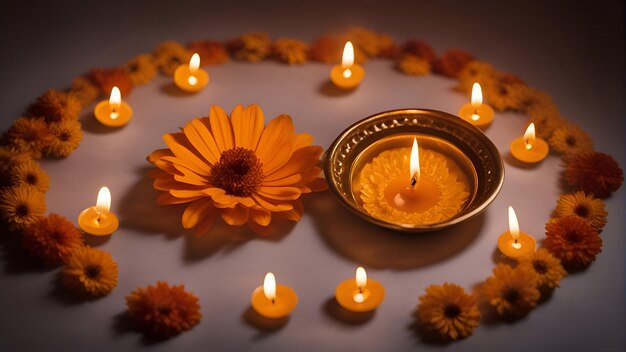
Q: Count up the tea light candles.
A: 9